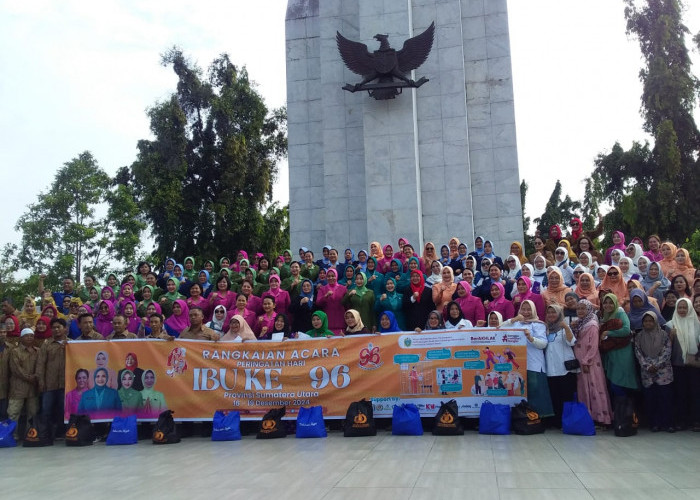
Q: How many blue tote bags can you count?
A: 7